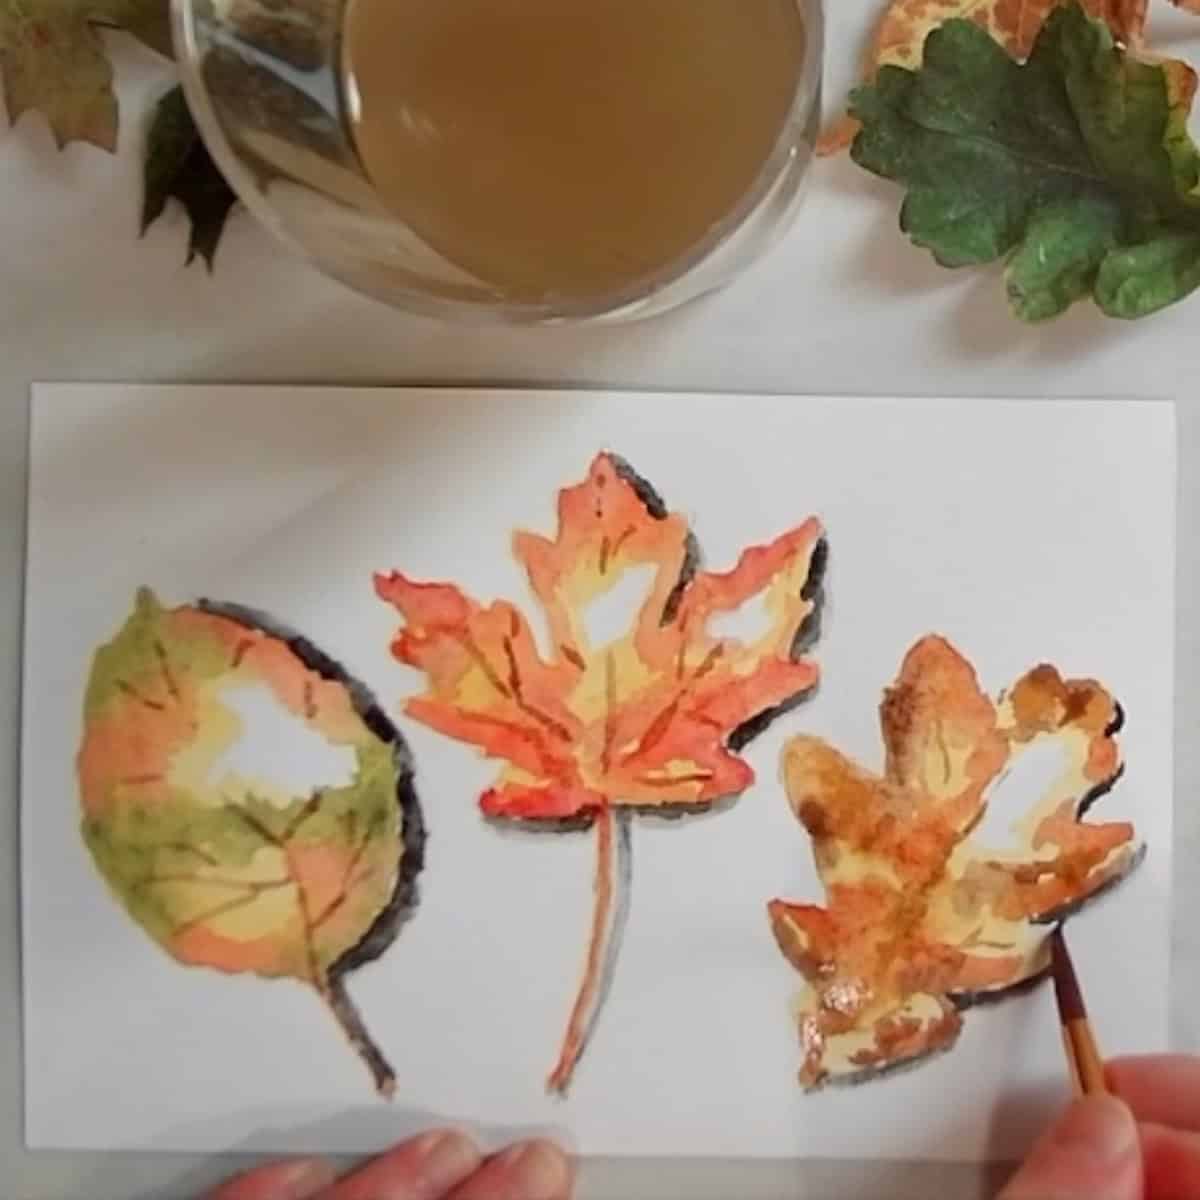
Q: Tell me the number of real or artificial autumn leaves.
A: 4